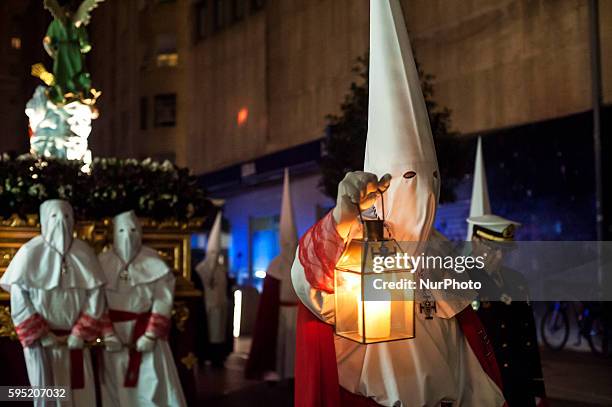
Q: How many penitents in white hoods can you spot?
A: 6